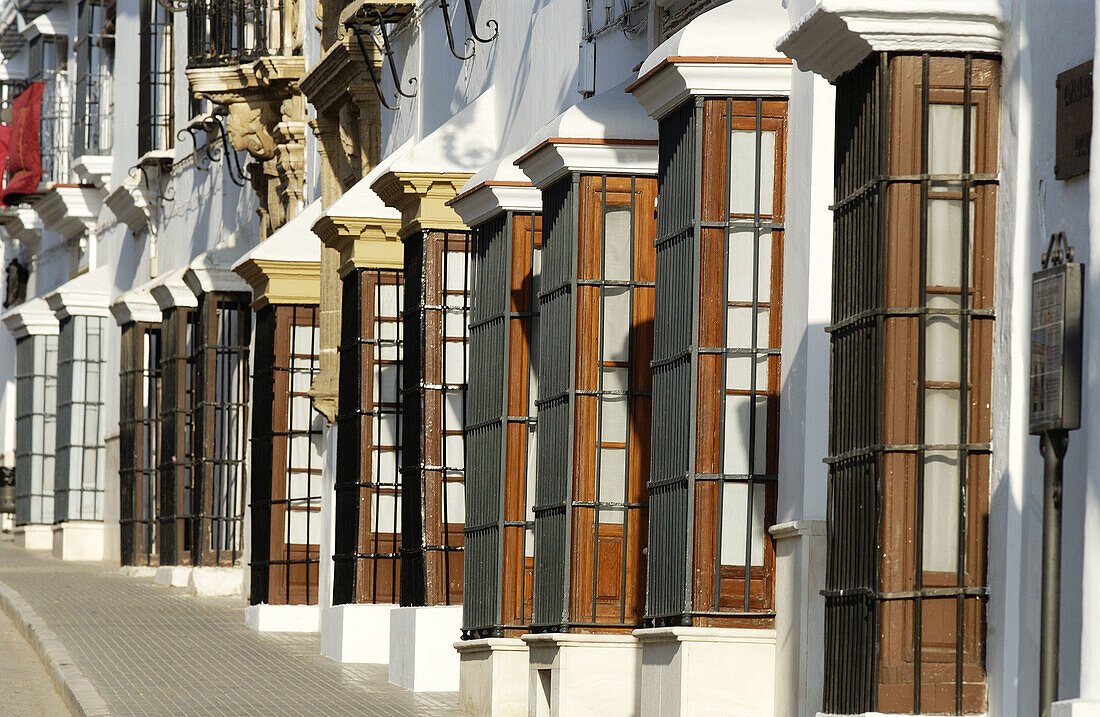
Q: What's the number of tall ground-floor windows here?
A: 12